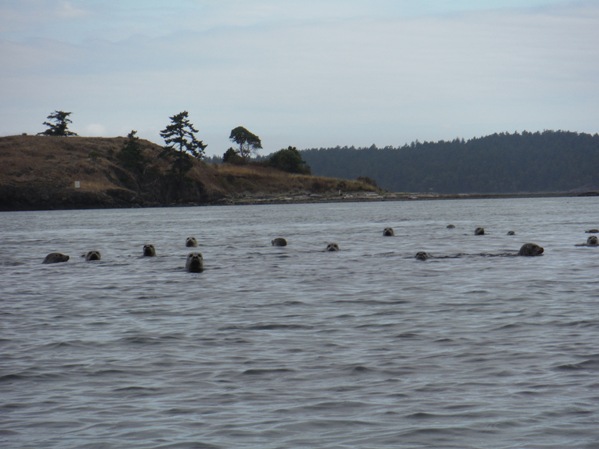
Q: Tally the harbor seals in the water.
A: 15